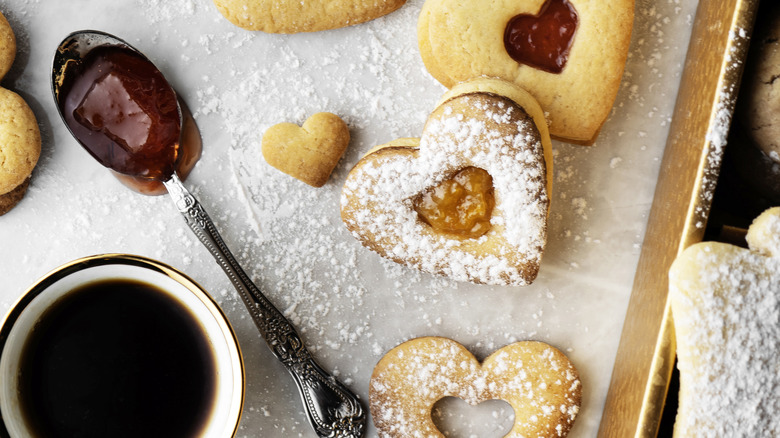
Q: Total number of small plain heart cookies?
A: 1